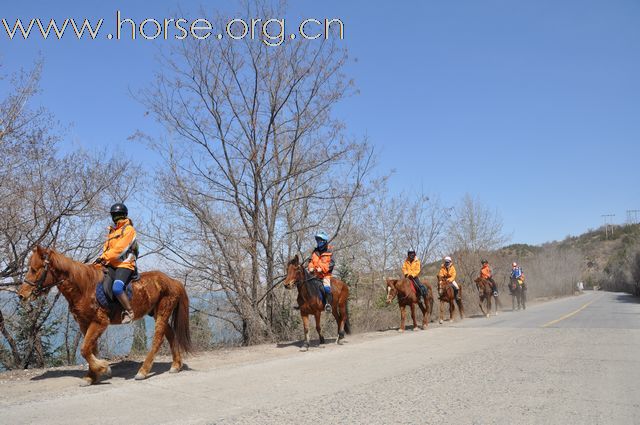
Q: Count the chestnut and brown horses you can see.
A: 5